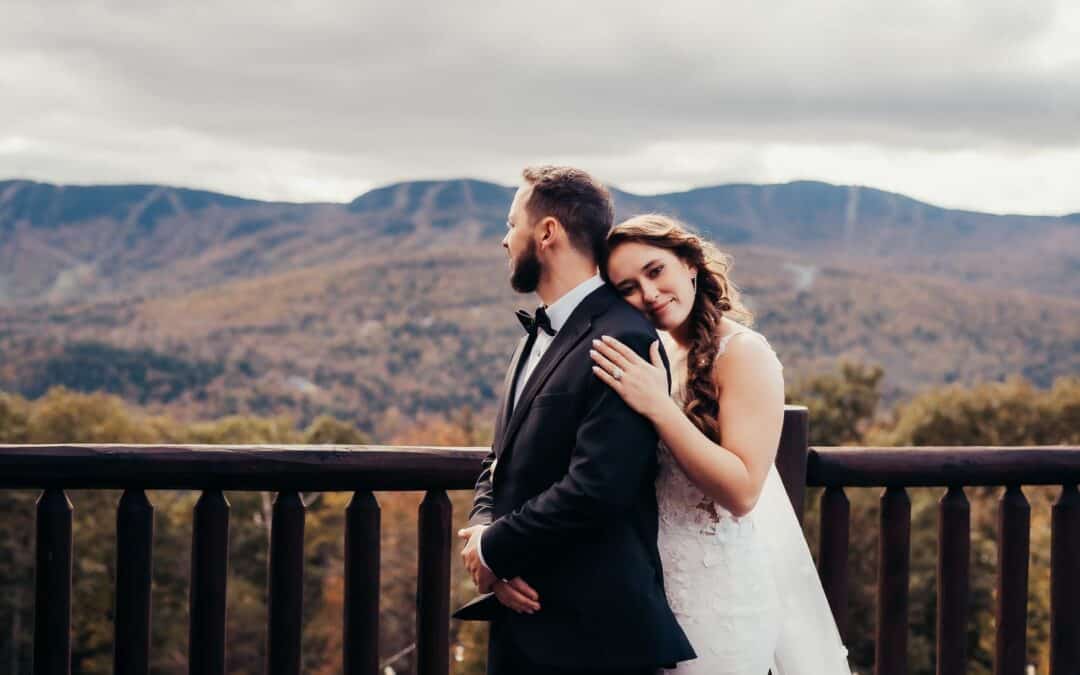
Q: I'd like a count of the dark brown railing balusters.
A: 11